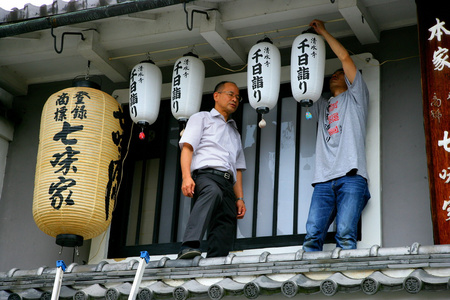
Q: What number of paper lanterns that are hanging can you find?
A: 5